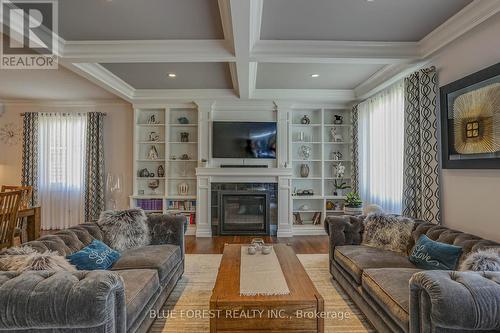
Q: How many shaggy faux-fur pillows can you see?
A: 4